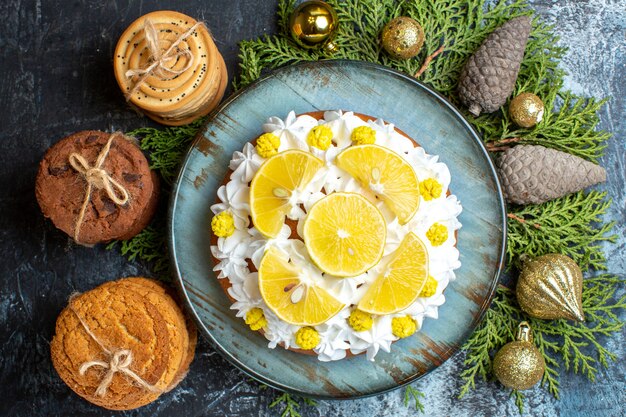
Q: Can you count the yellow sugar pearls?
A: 11